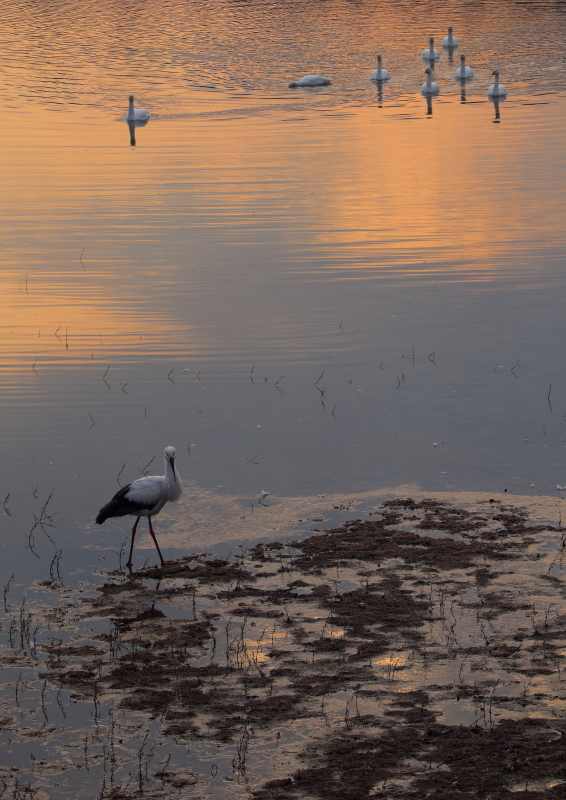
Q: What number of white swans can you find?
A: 8